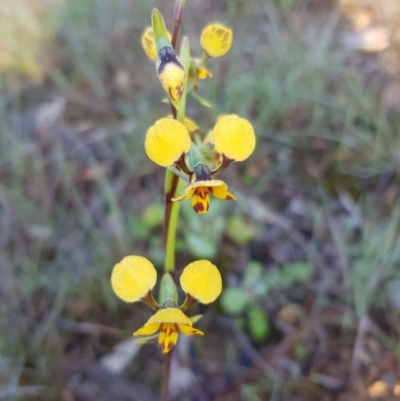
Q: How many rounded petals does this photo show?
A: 6